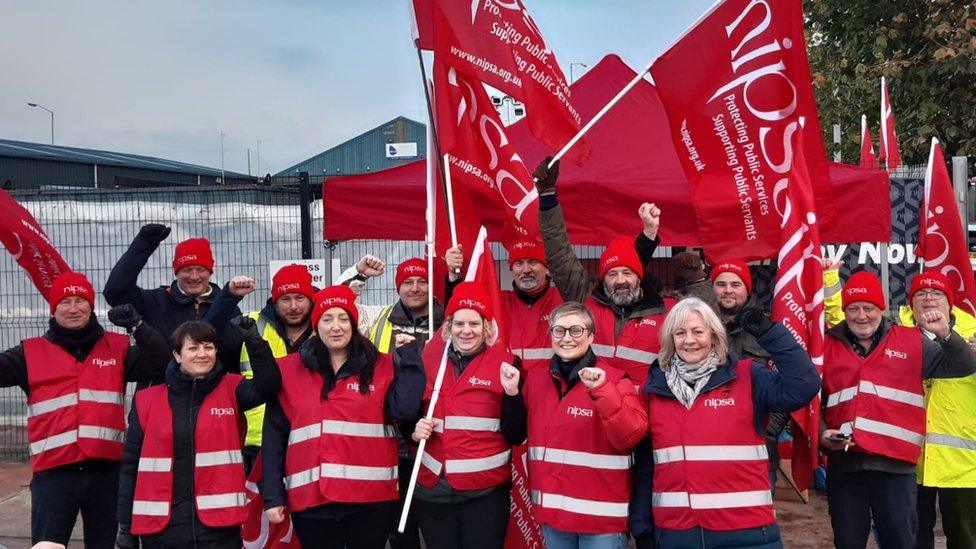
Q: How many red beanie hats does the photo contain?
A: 11